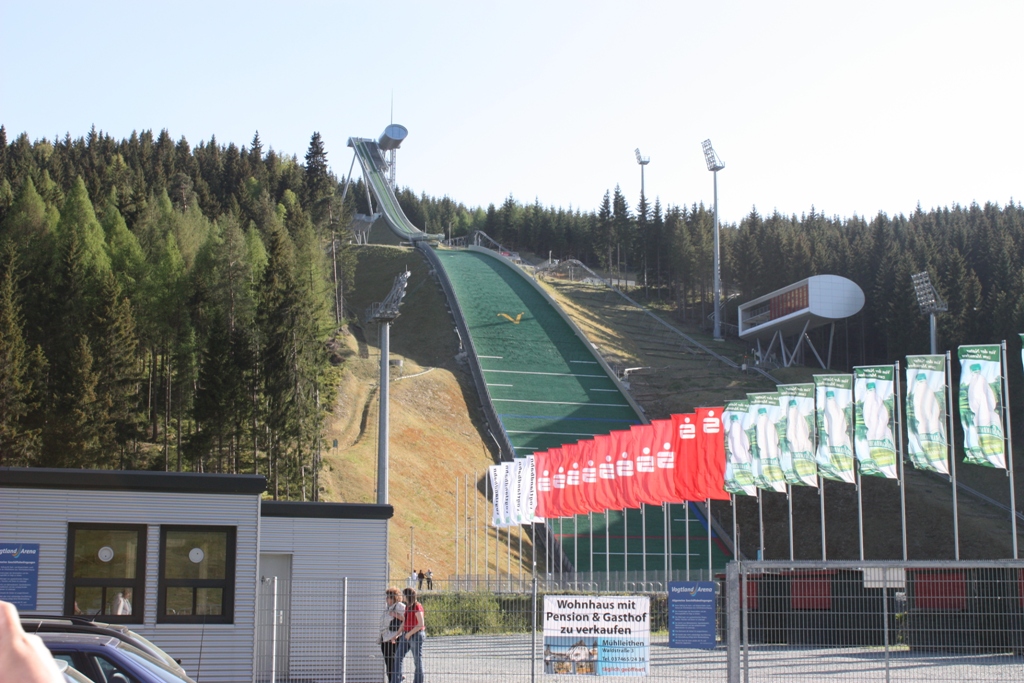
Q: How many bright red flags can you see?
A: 10